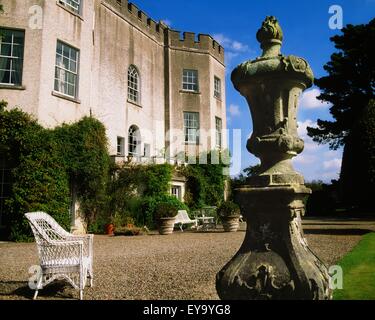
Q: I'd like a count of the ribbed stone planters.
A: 2